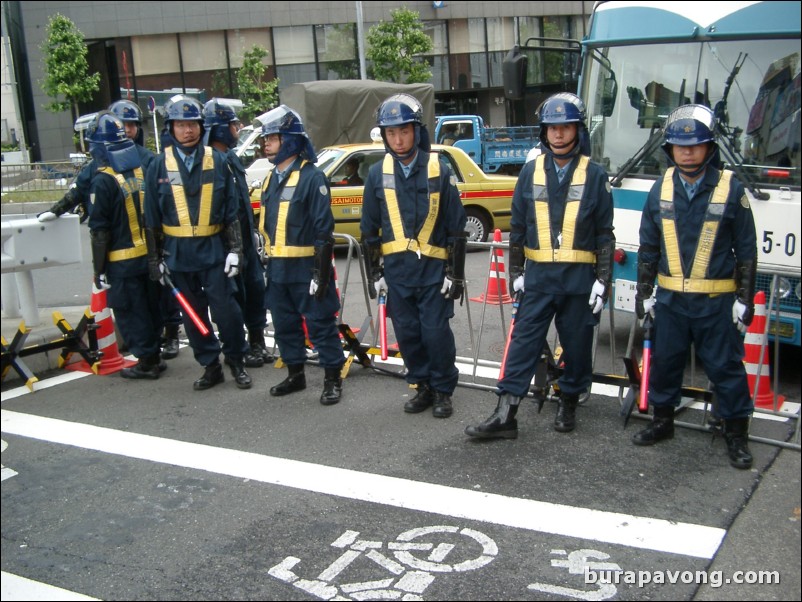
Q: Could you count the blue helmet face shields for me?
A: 8